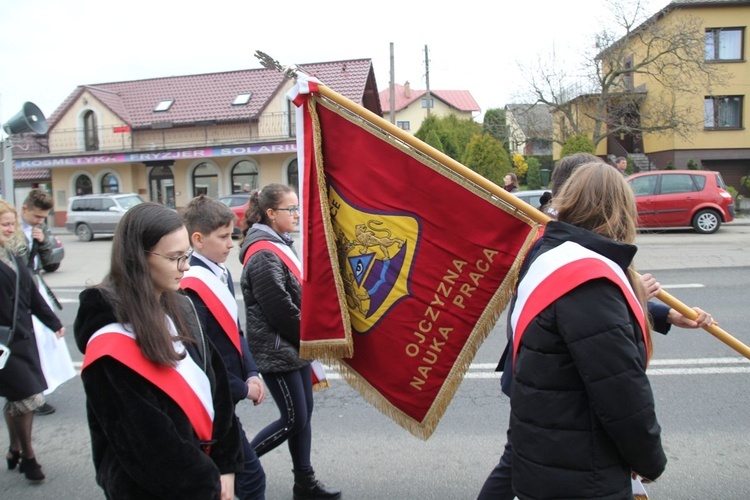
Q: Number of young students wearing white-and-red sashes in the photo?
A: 4